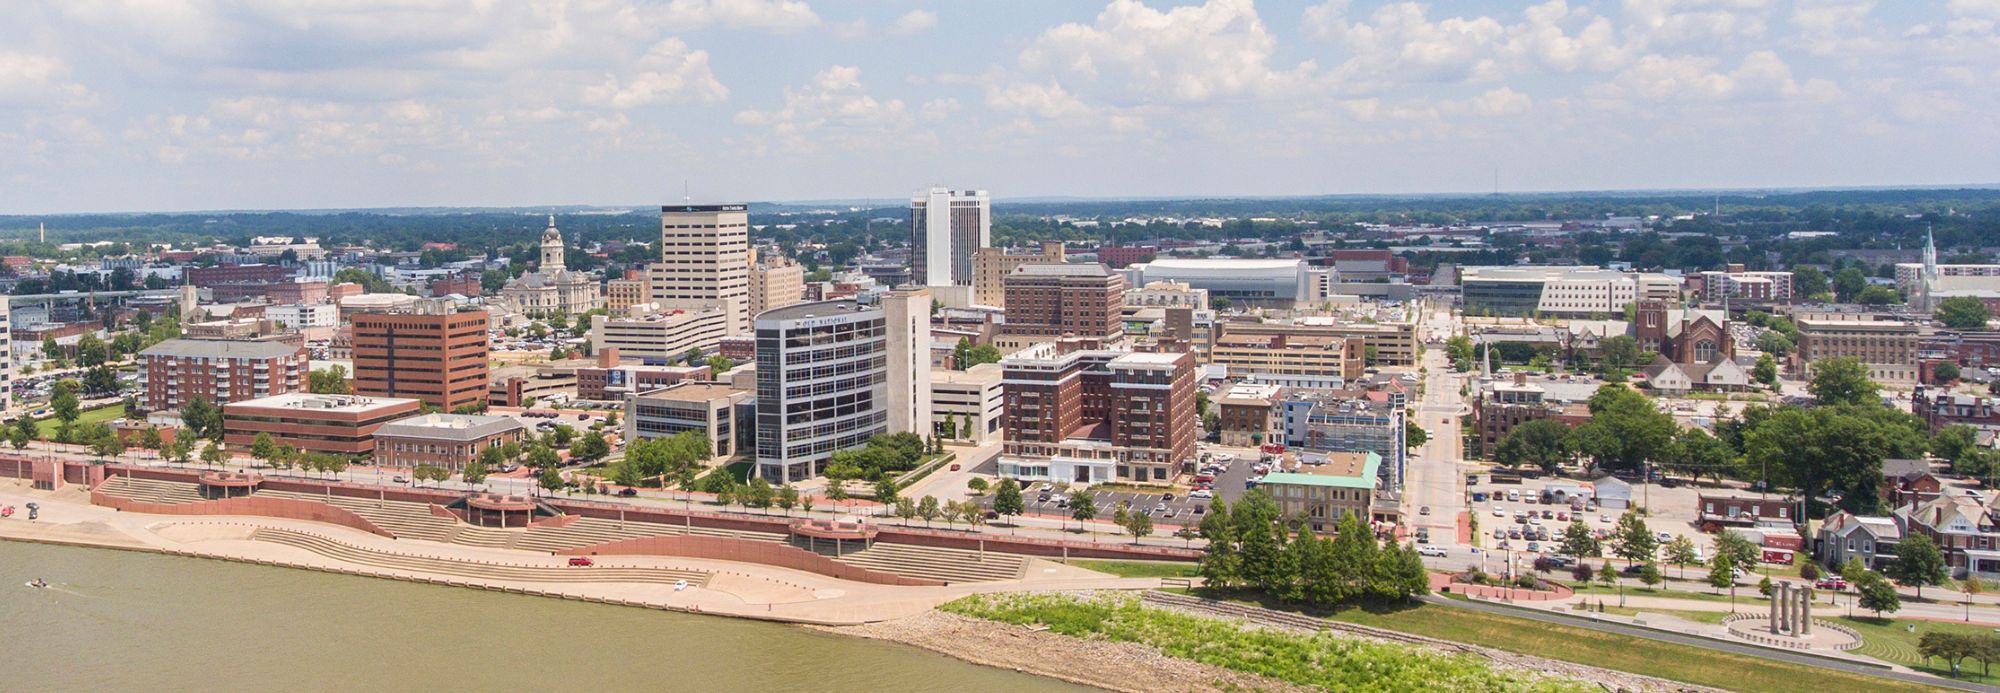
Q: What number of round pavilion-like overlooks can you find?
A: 3